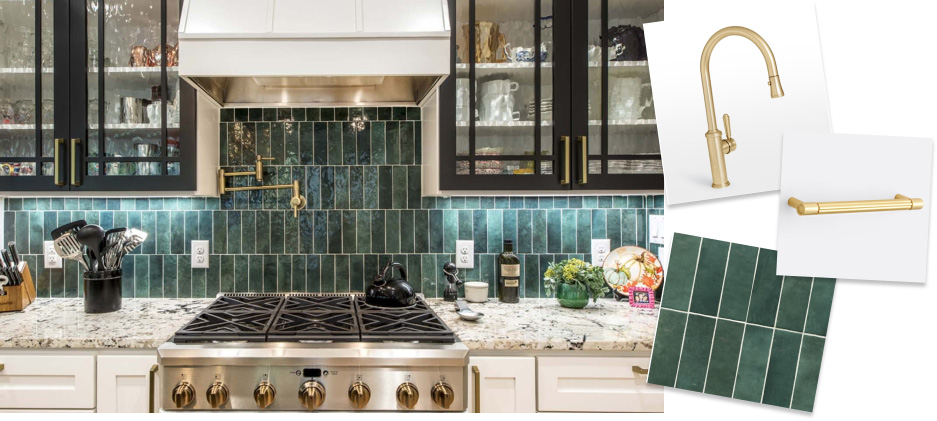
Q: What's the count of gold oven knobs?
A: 7